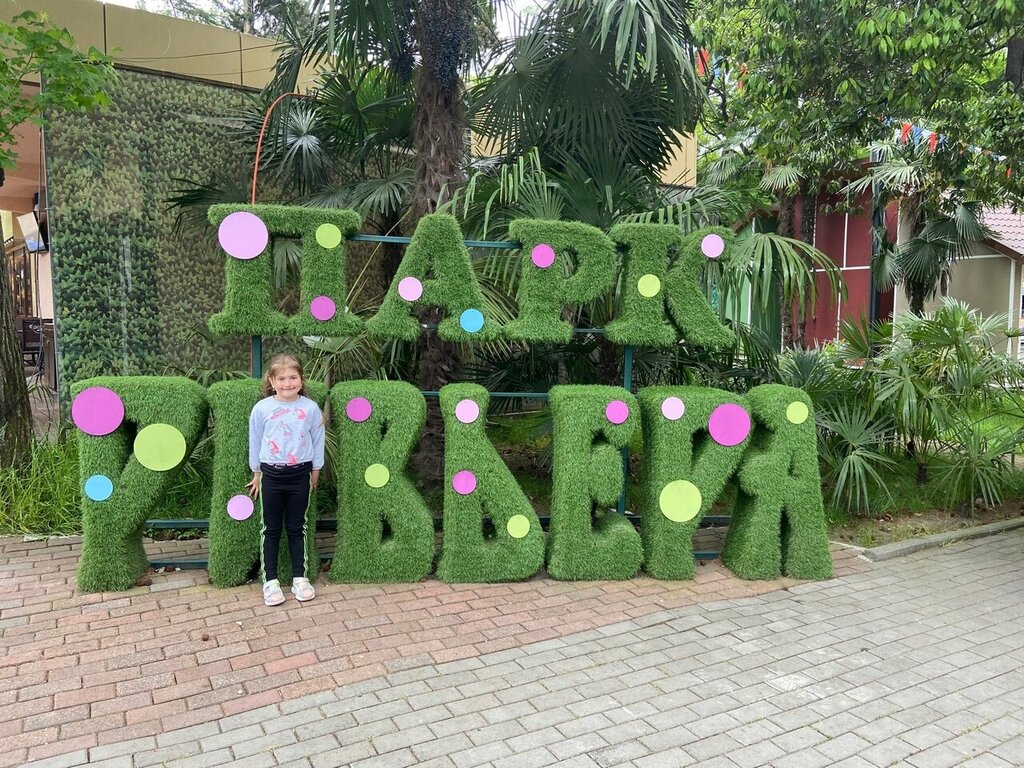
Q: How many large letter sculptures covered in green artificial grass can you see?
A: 11